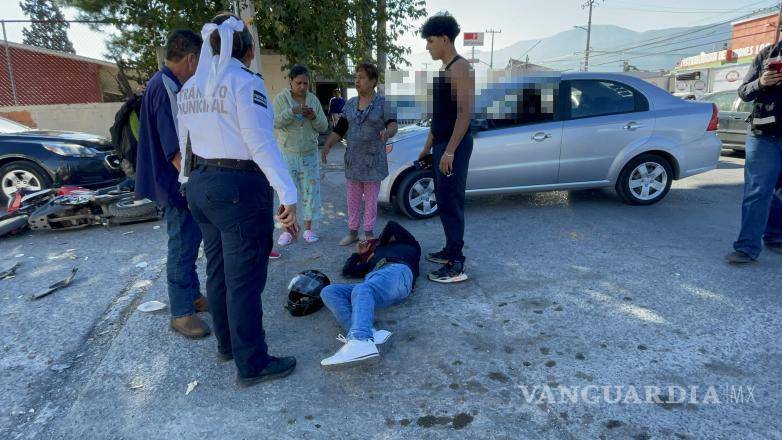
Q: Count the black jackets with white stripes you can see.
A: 1